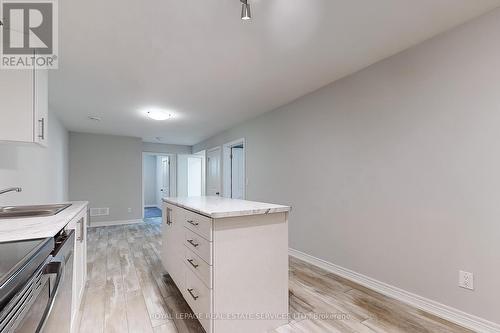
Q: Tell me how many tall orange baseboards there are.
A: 0